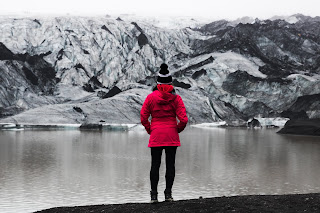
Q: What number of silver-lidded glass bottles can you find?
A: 0